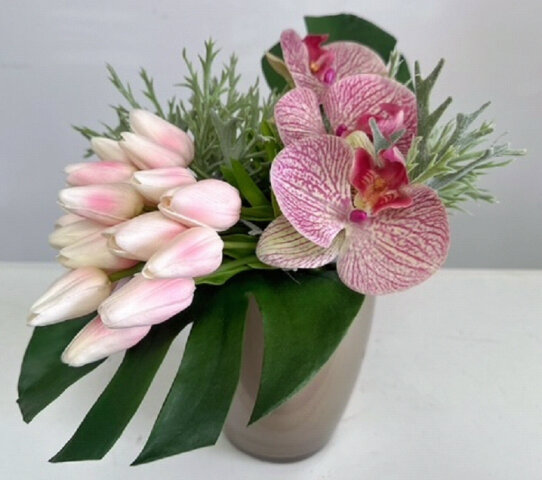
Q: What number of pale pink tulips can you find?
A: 15